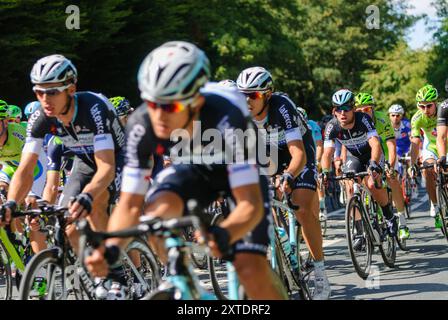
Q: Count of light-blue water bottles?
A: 1